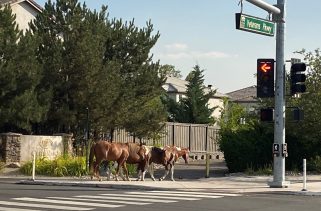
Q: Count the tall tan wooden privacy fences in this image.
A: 1